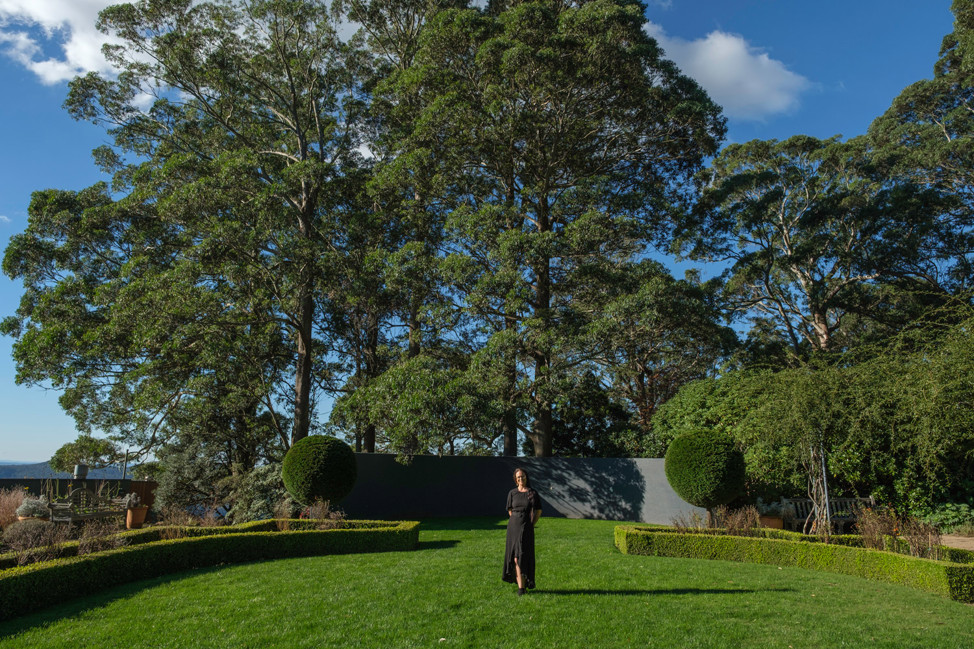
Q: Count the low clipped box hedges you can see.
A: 2